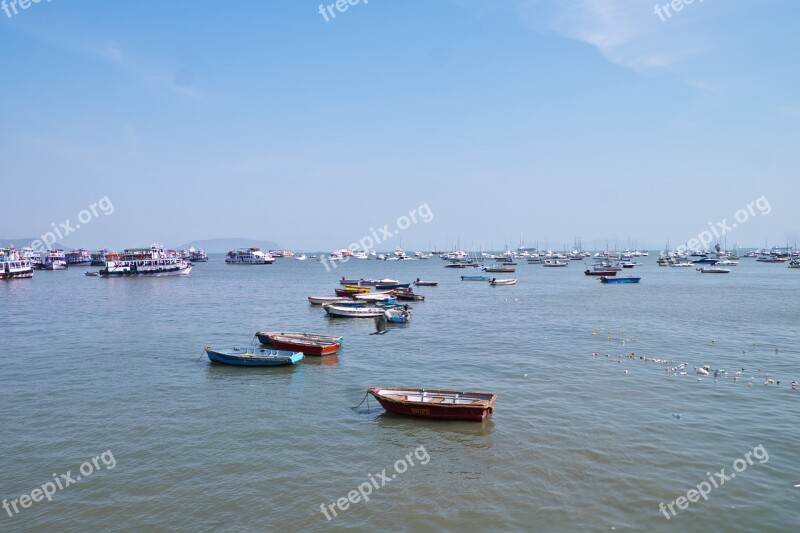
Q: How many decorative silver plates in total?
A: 0